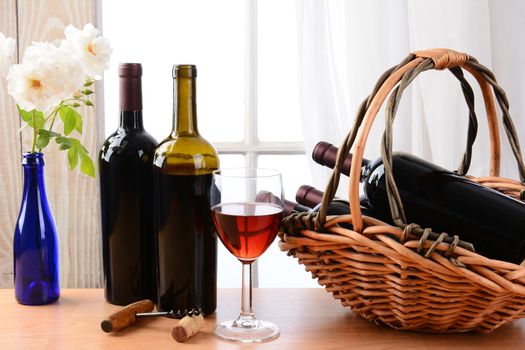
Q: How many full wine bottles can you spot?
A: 4